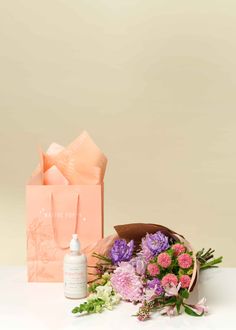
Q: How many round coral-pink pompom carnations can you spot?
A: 6